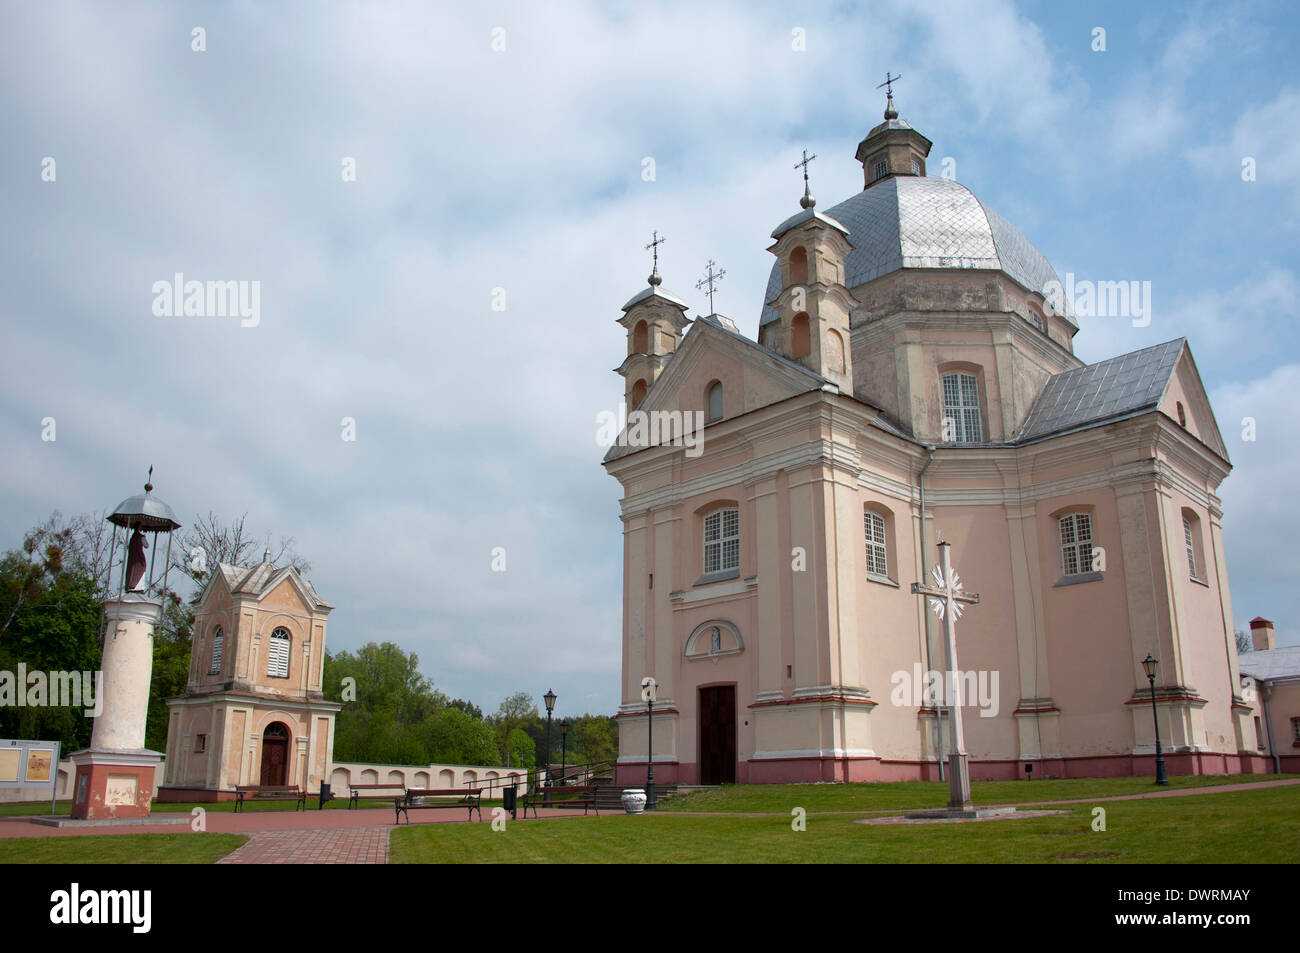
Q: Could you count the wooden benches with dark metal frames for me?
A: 4